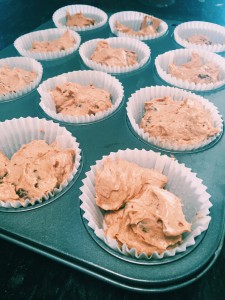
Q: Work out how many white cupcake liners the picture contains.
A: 11